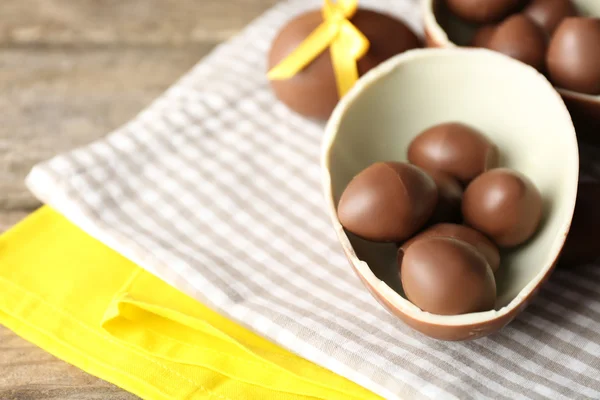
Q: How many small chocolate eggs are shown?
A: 11